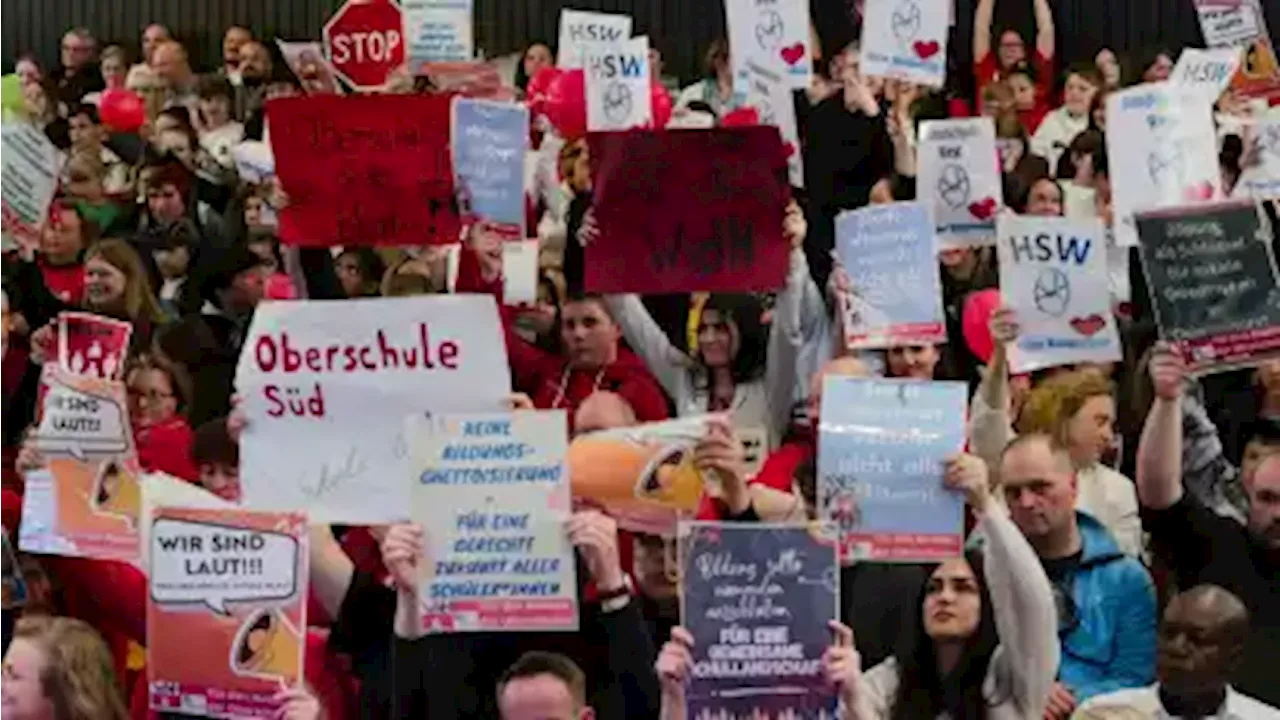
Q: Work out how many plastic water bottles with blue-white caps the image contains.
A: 0